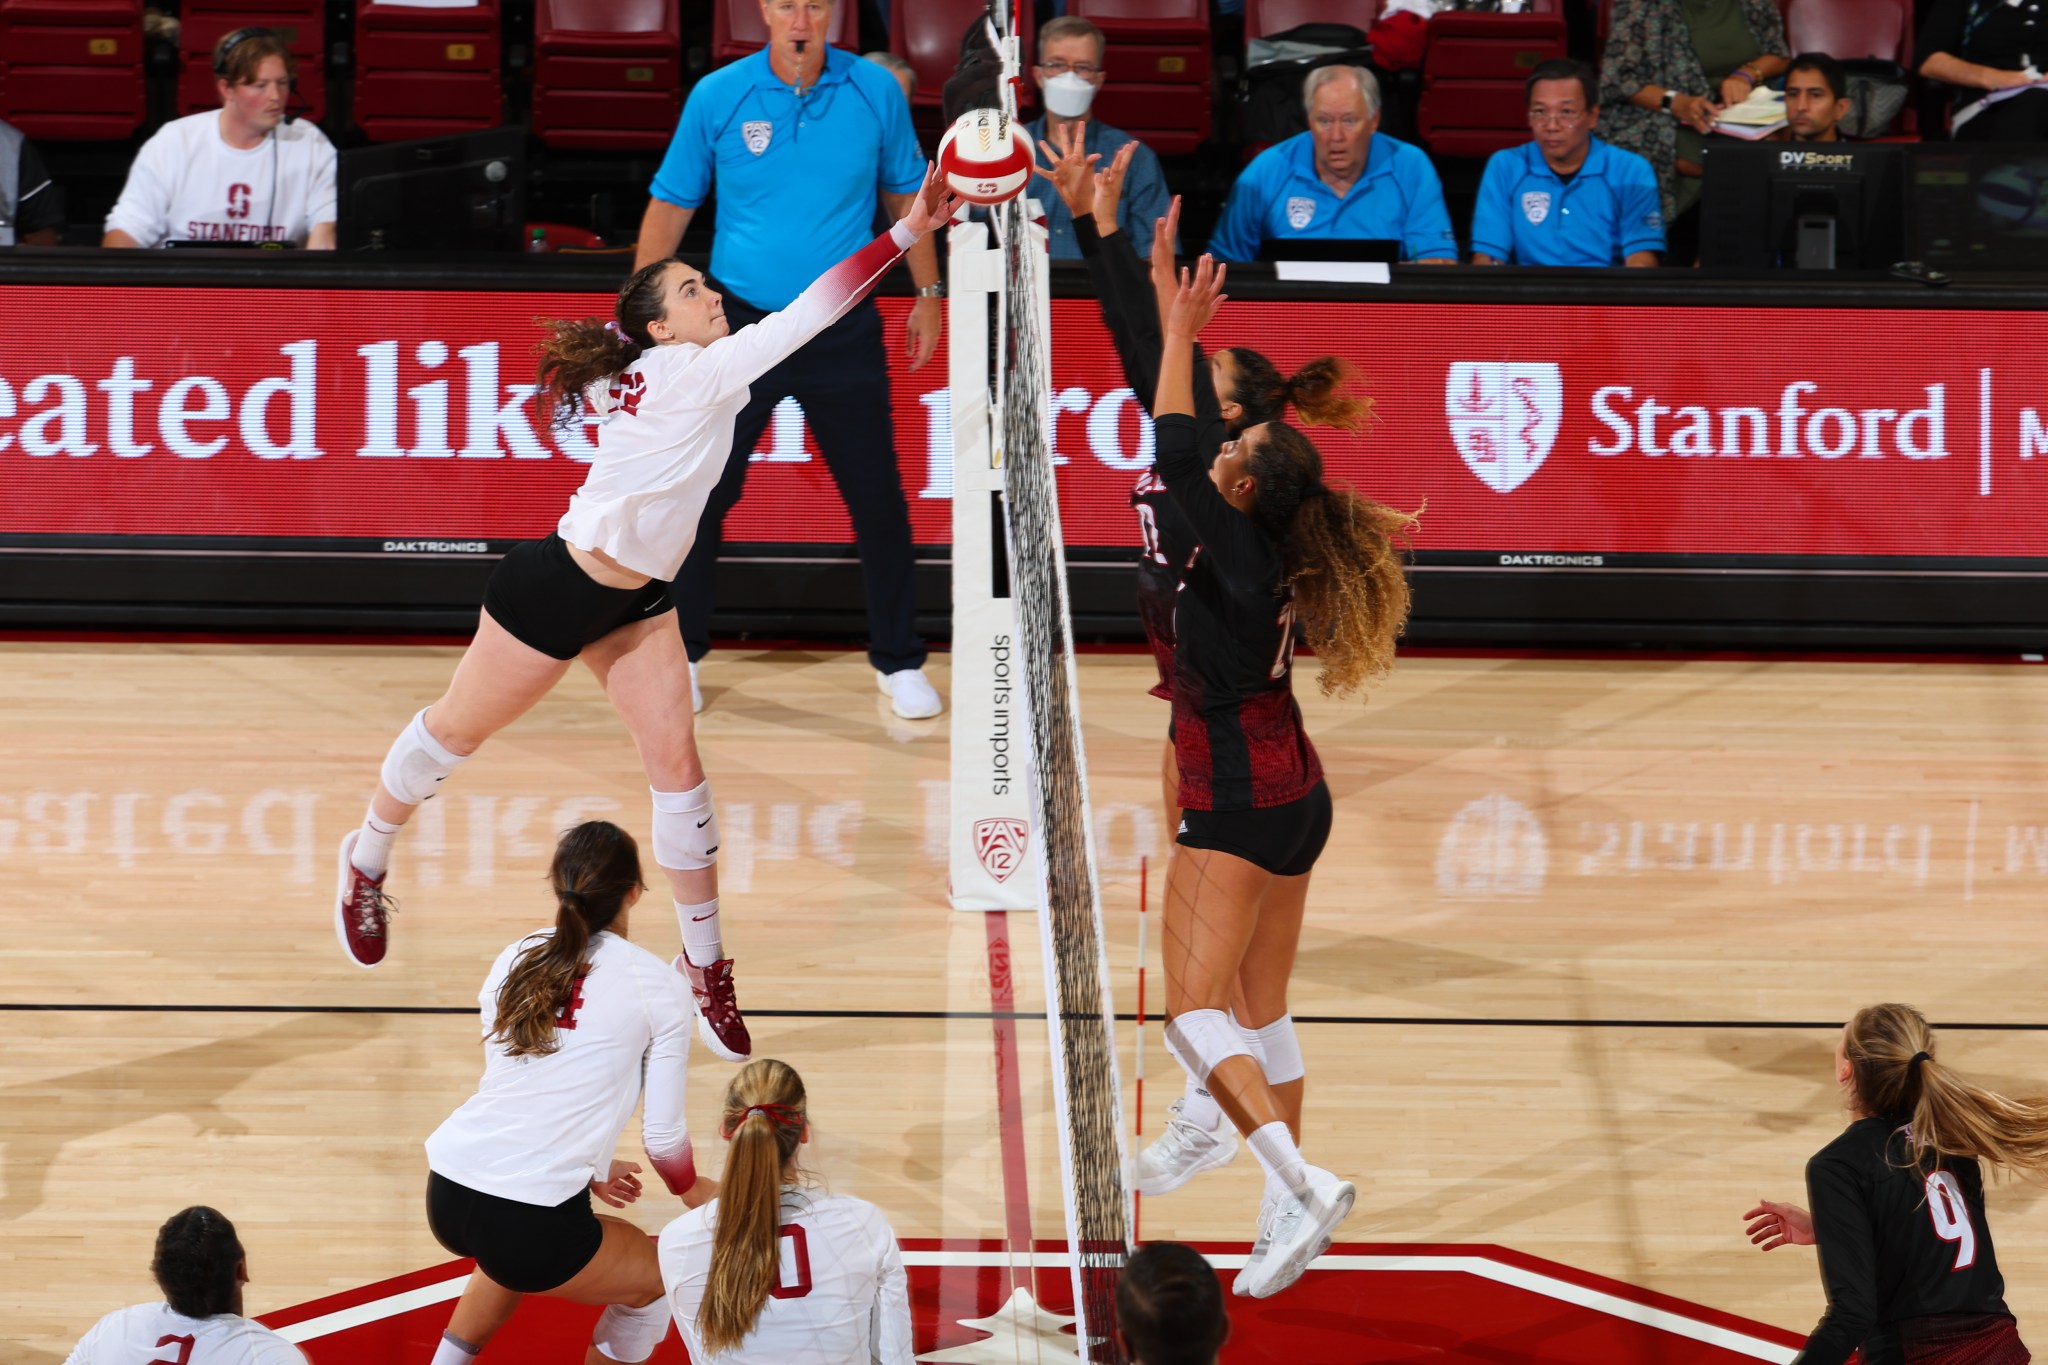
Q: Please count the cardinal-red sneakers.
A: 2